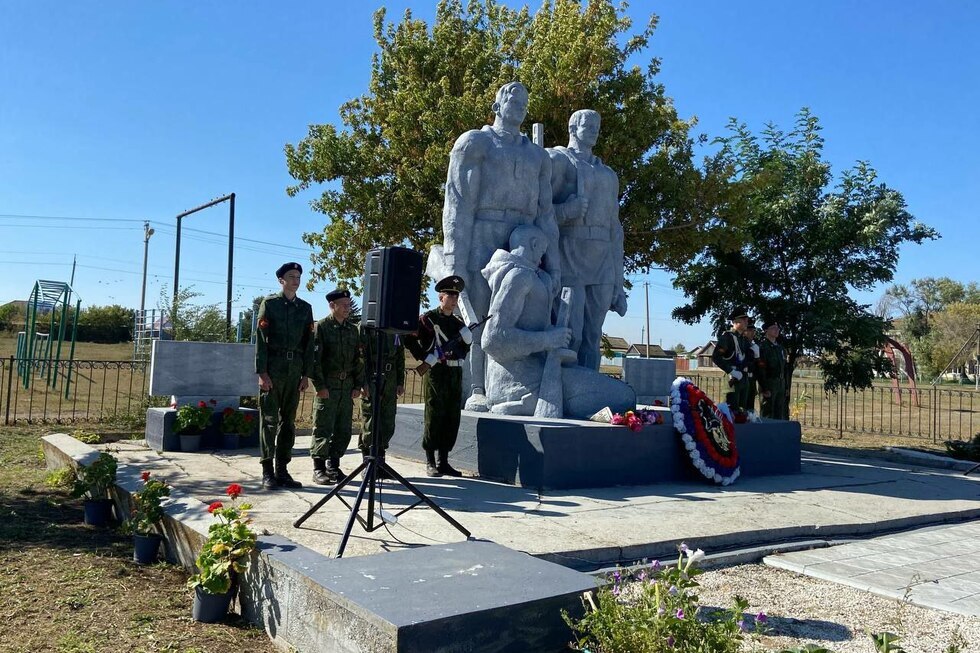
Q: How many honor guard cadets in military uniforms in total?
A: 7